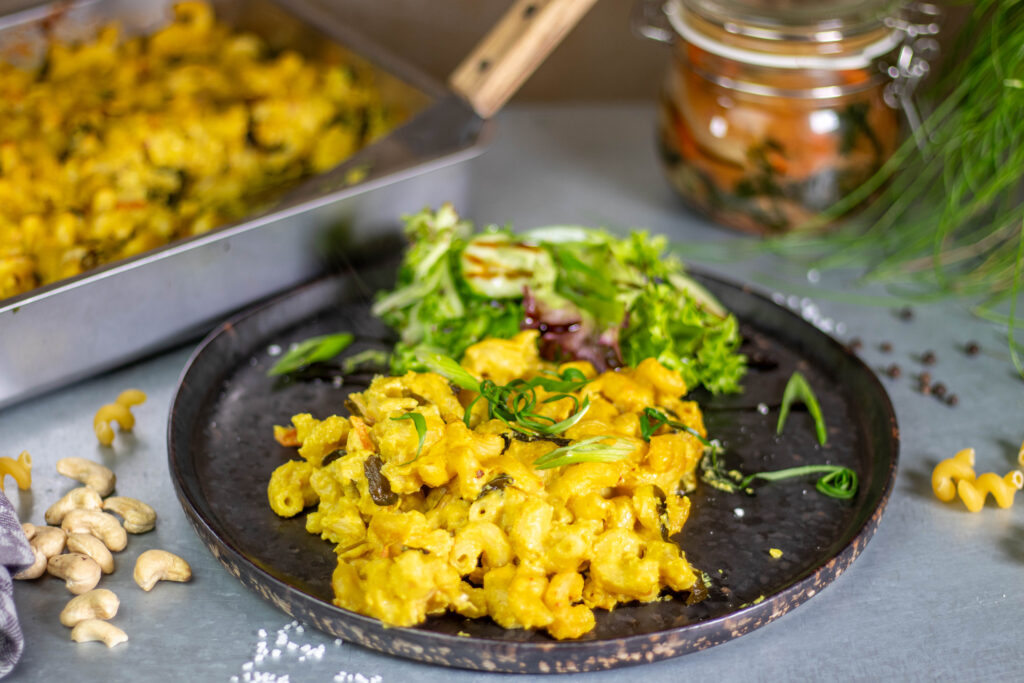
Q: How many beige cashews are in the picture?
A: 12